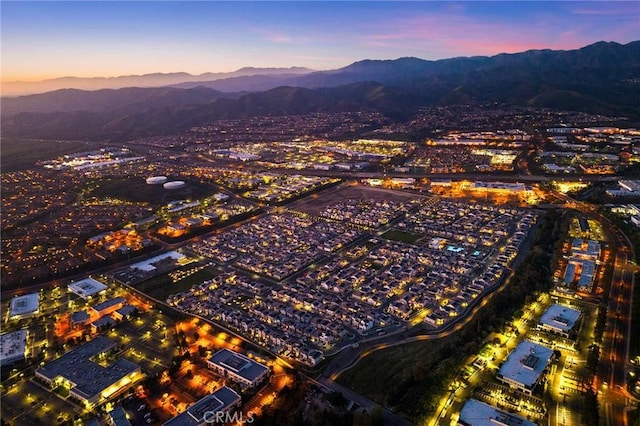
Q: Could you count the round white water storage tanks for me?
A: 2